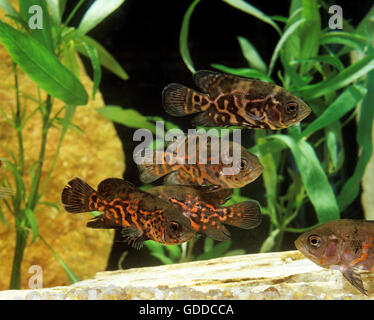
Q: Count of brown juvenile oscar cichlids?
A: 5